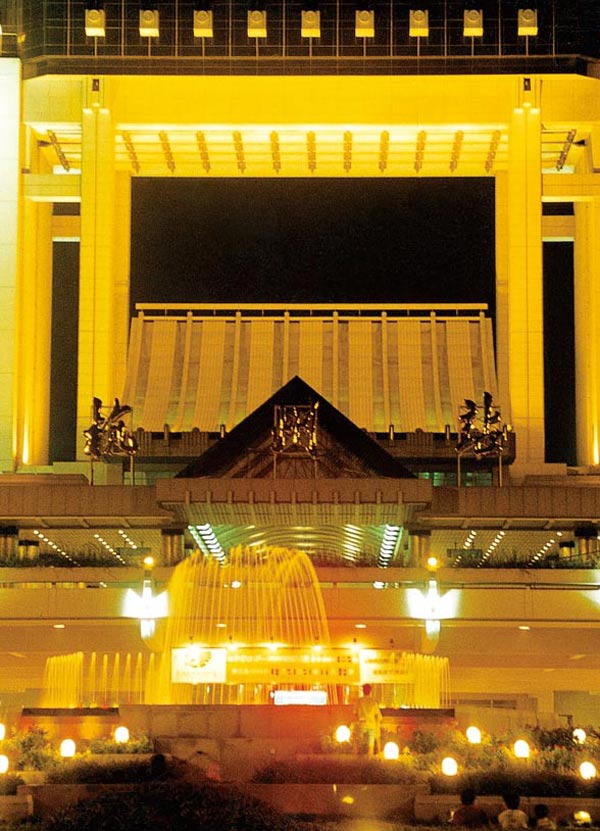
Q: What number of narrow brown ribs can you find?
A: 13